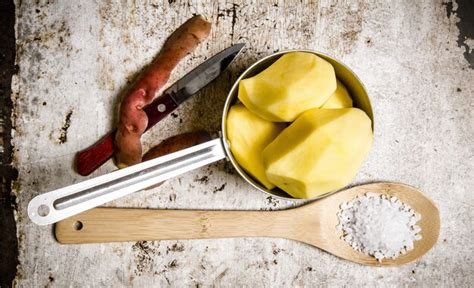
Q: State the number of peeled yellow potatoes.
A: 4